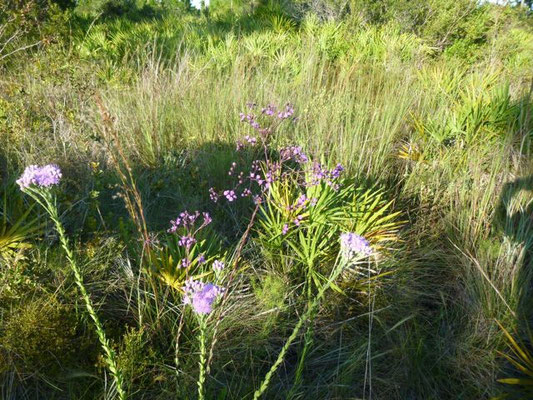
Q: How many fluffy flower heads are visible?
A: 3